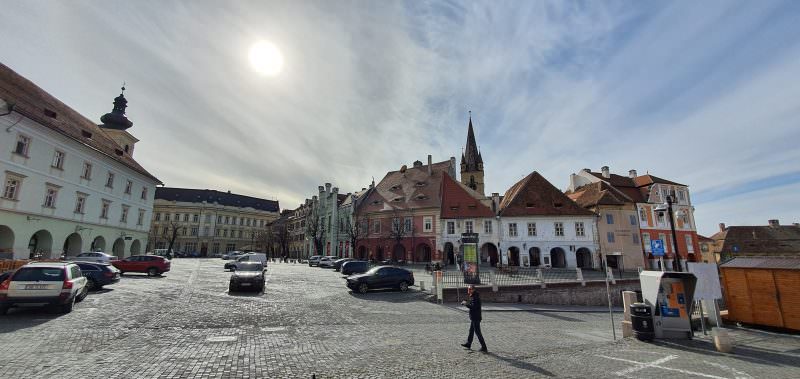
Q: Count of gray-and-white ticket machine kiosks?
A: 1